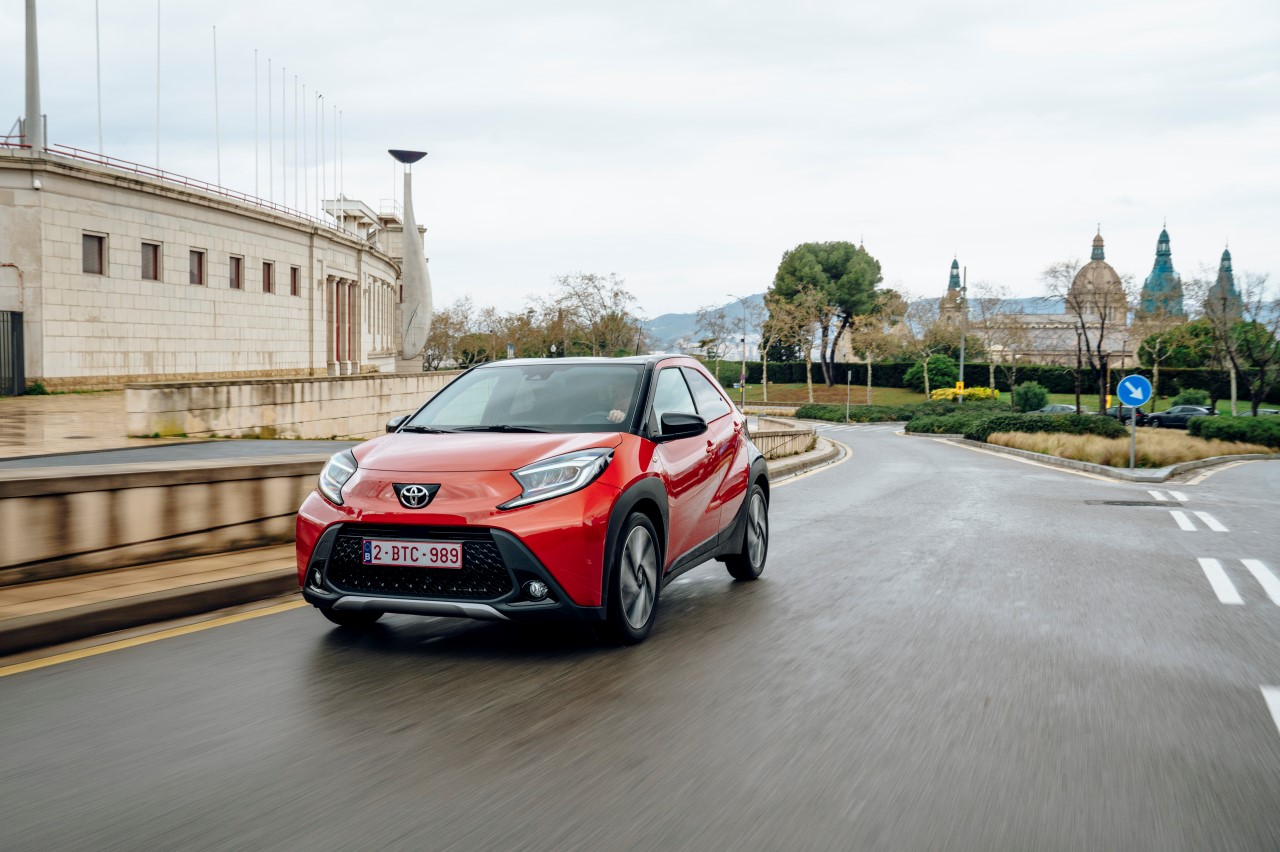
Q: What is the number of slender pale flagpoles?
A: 12